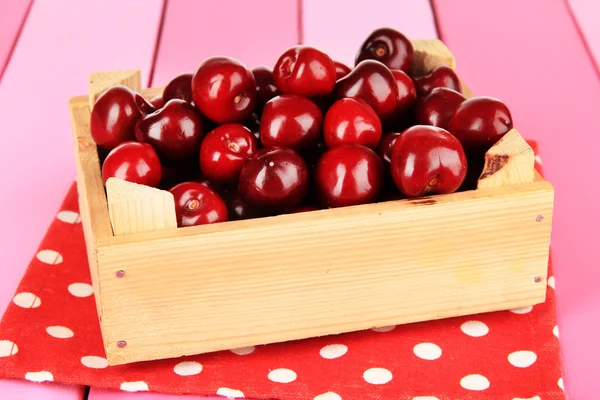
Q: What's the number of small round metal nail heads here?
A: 4